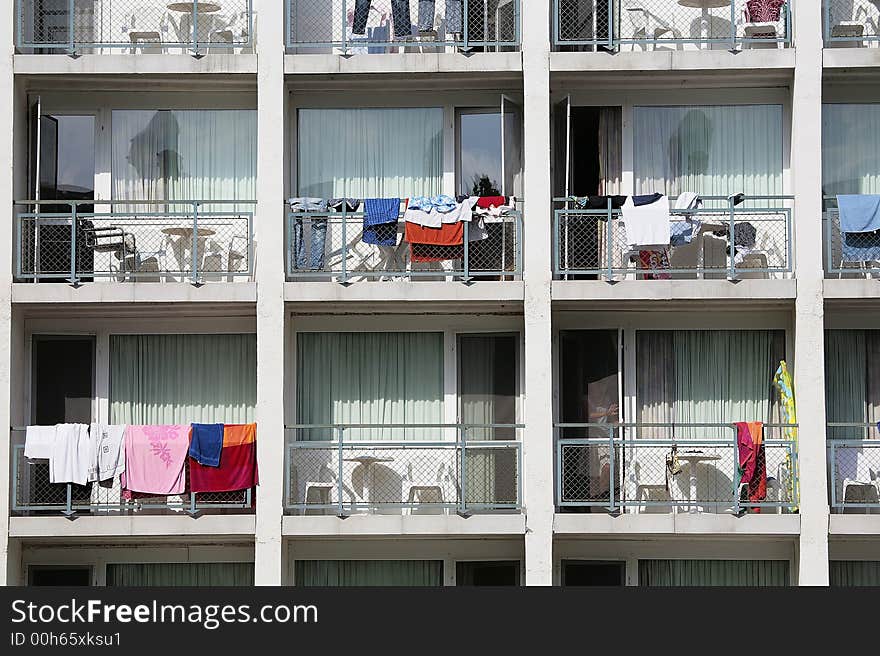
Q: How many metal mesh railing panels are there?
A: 12